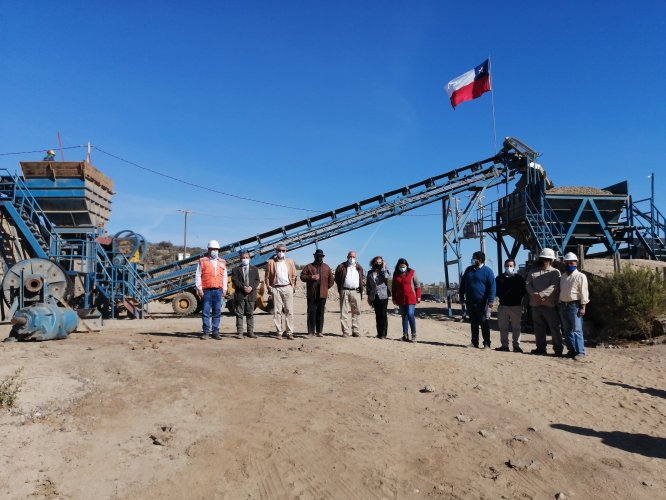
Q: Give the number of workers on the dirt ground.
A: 11